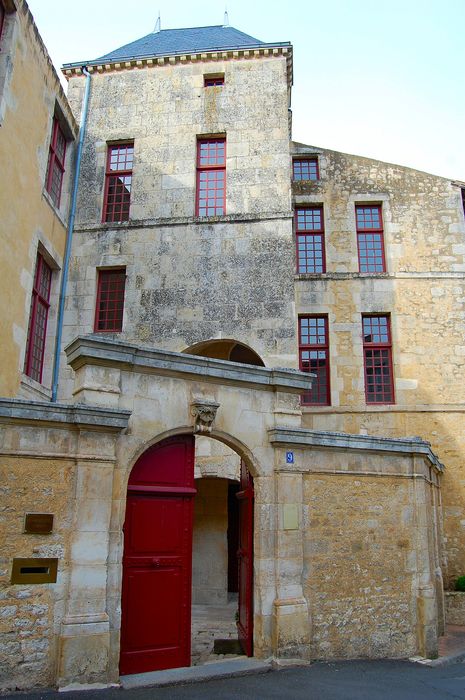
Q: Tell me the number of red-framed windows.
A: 11